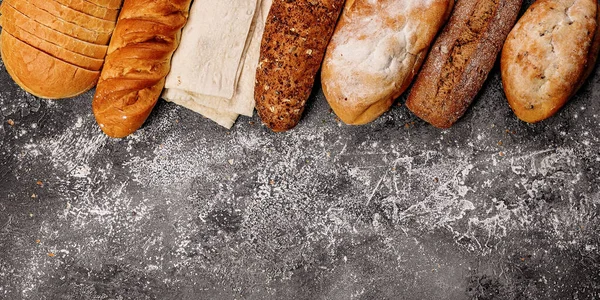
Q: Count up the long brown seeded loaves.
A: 1